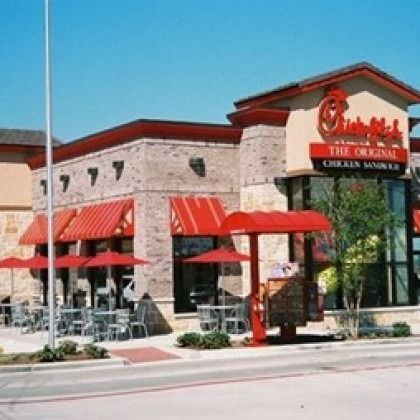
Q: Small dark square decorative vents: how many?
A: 5